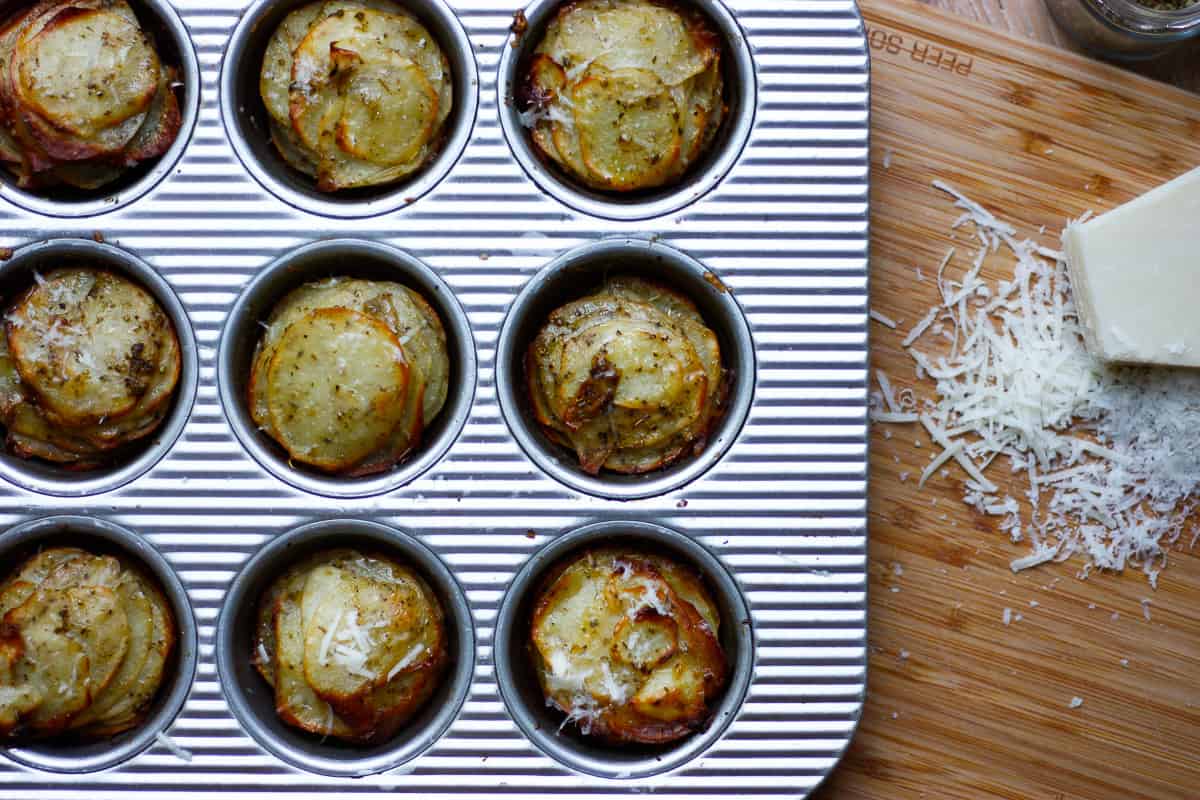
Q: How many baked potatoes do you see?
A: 9